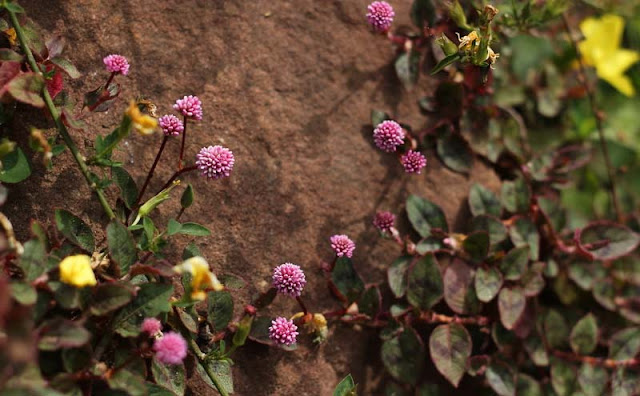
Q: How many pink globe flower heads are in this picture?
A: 13